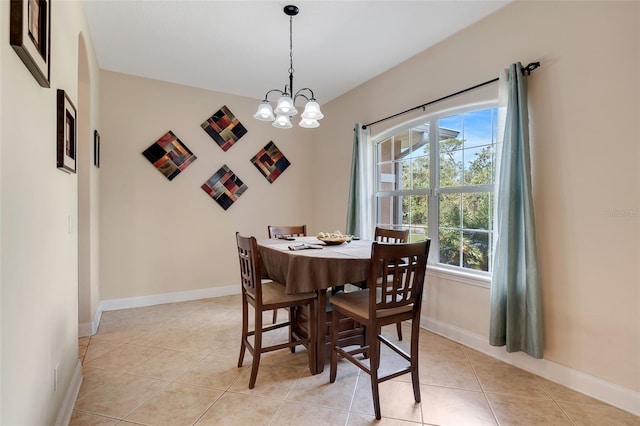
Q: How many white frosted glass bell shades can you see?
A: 5